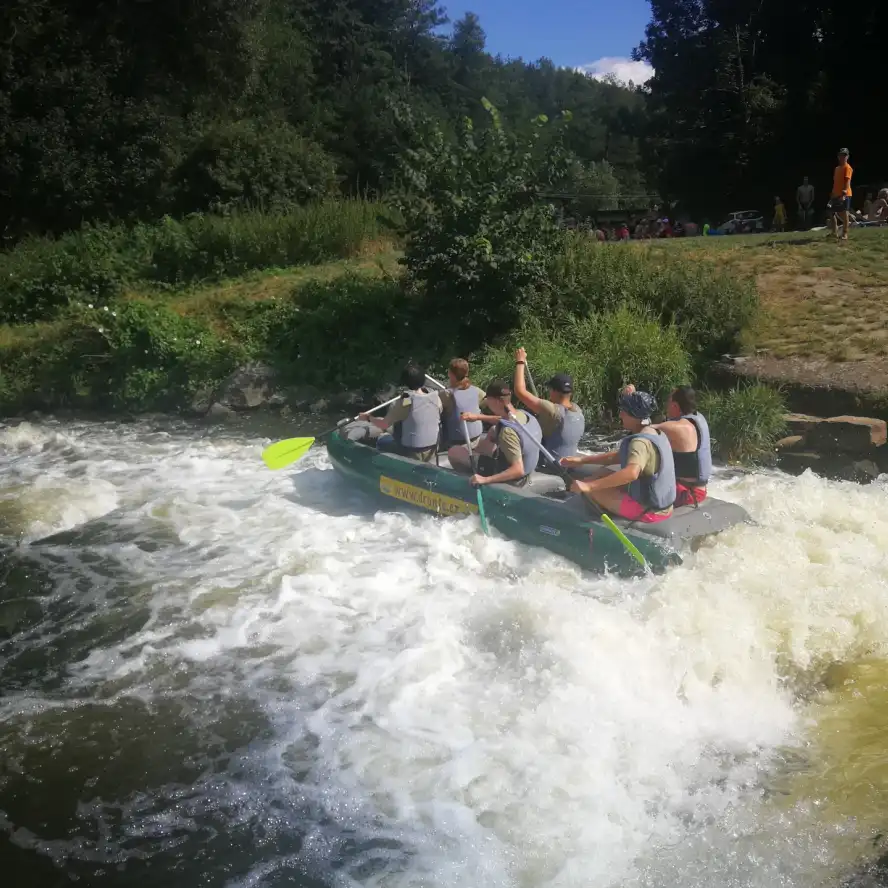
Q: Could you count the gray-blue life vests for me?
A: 6